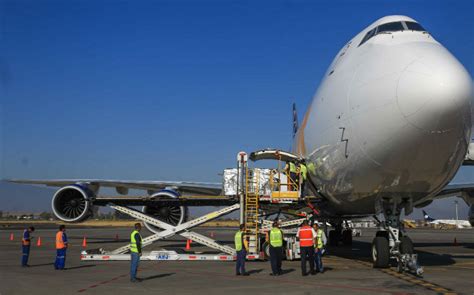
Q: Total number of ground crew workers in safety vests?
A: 9